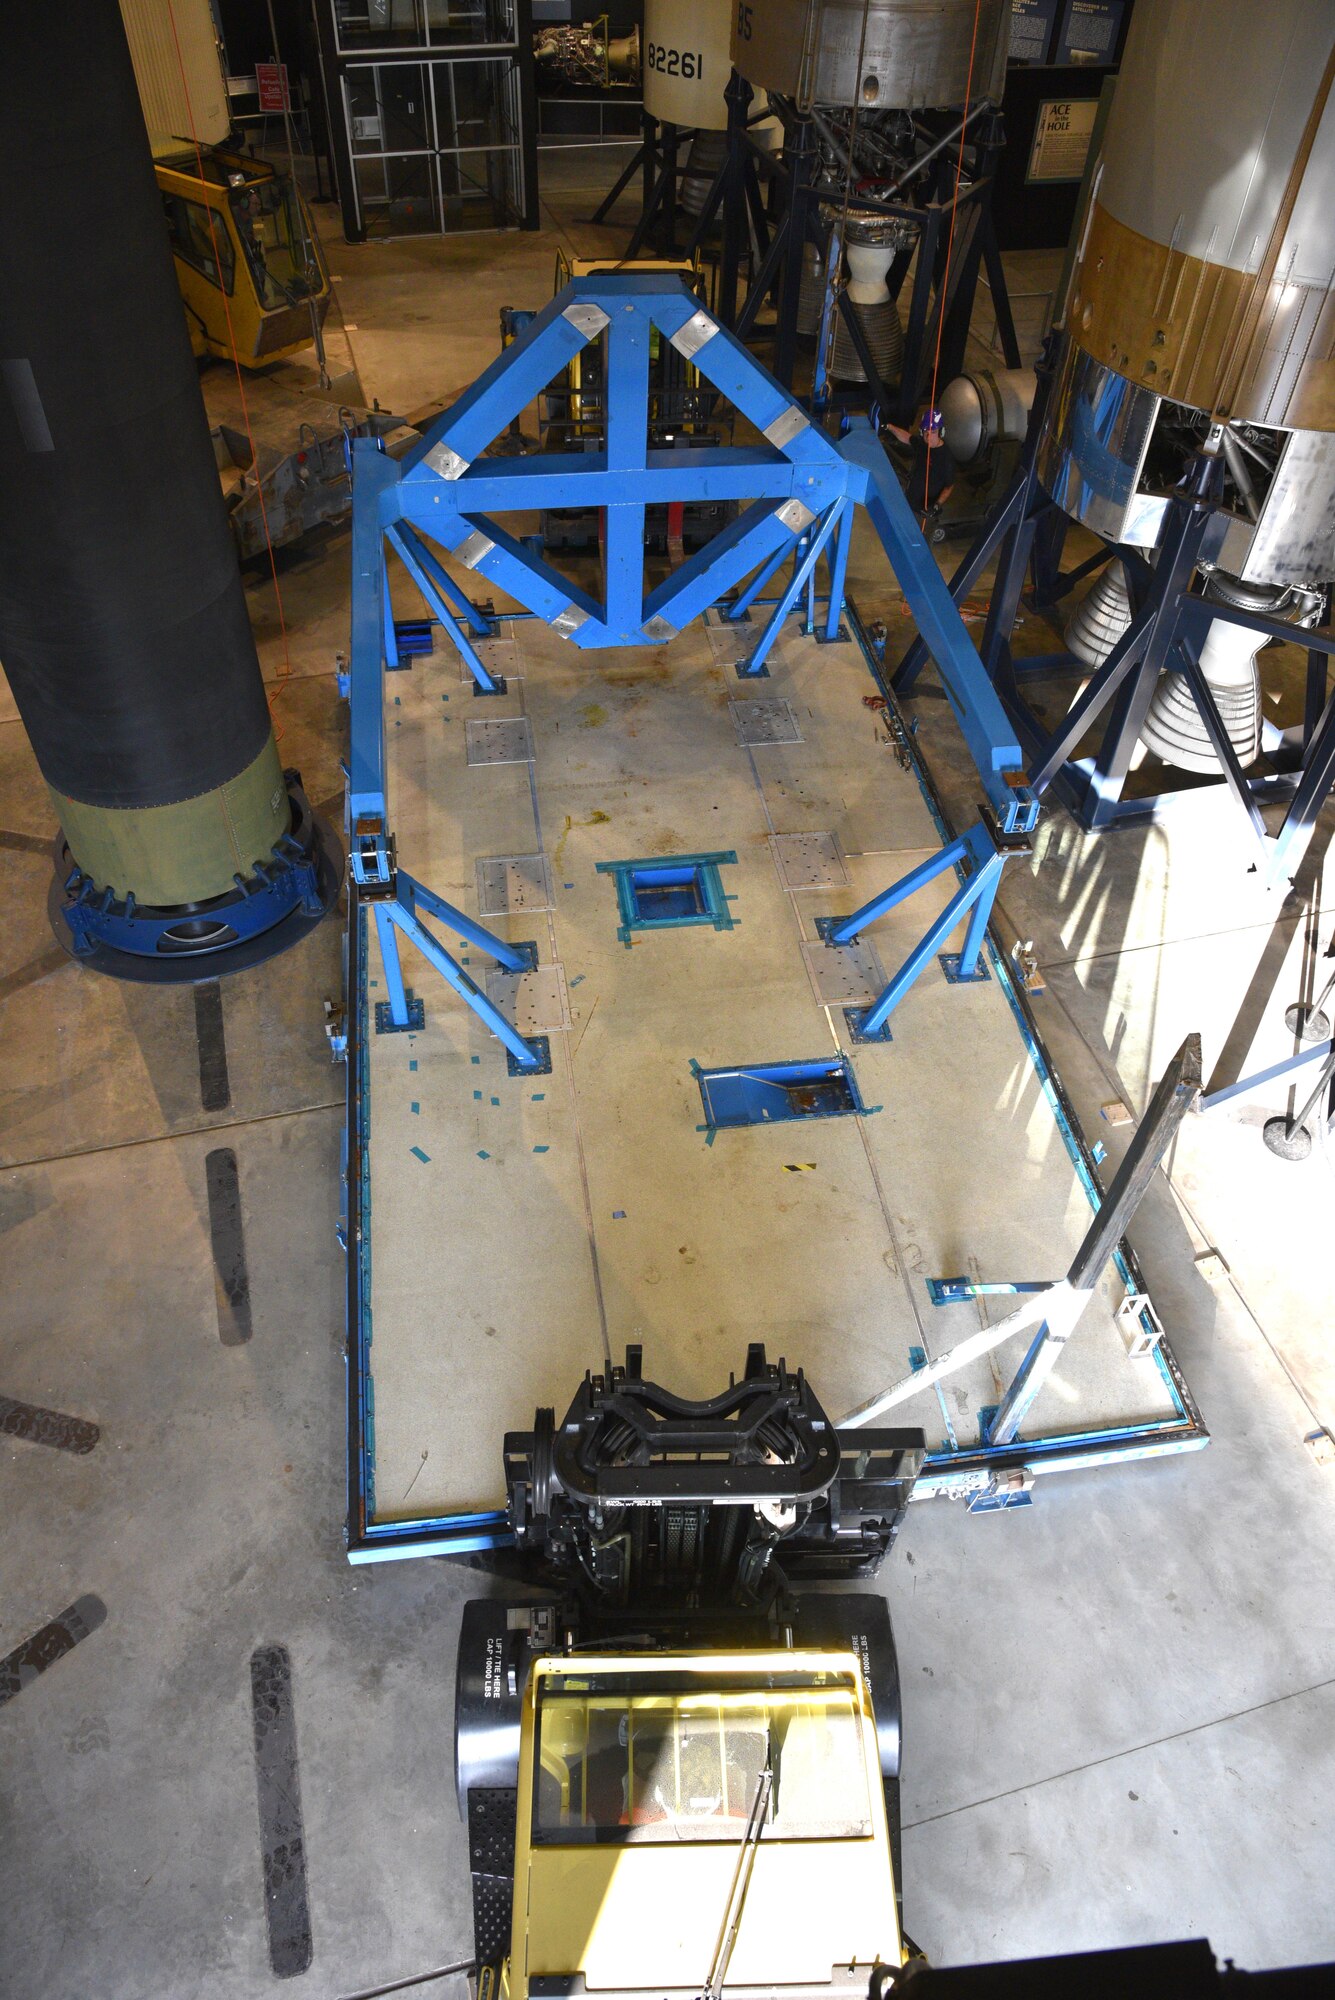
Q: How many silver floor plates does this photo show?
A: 8